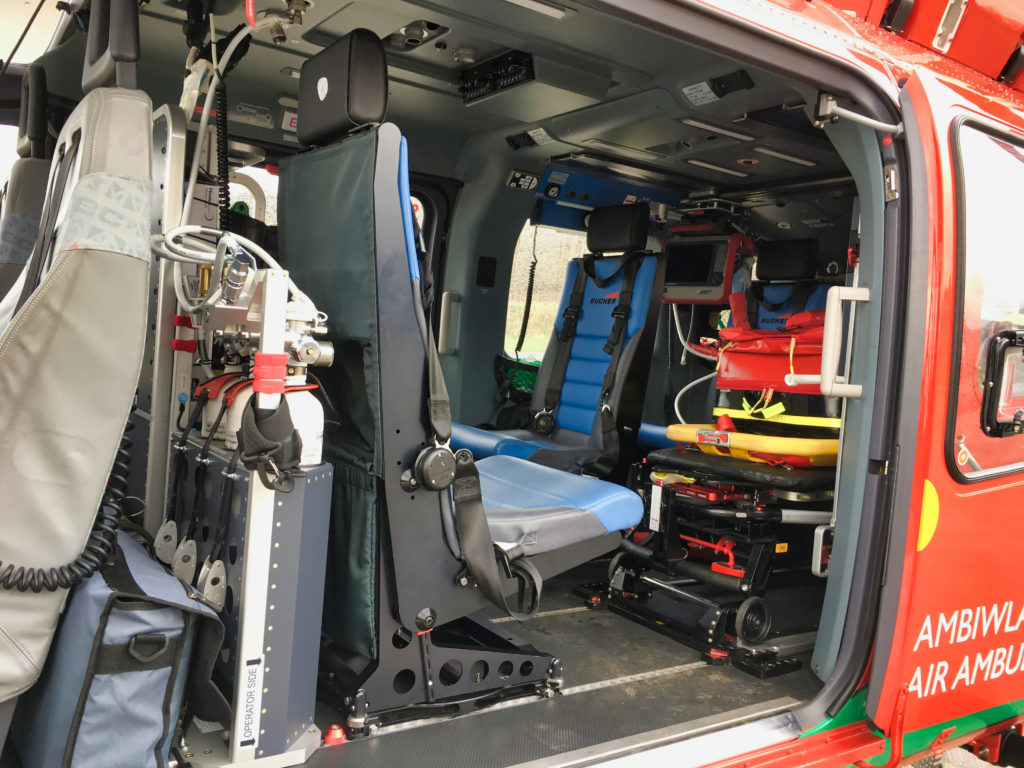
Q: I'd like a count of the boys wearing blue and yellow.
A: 0